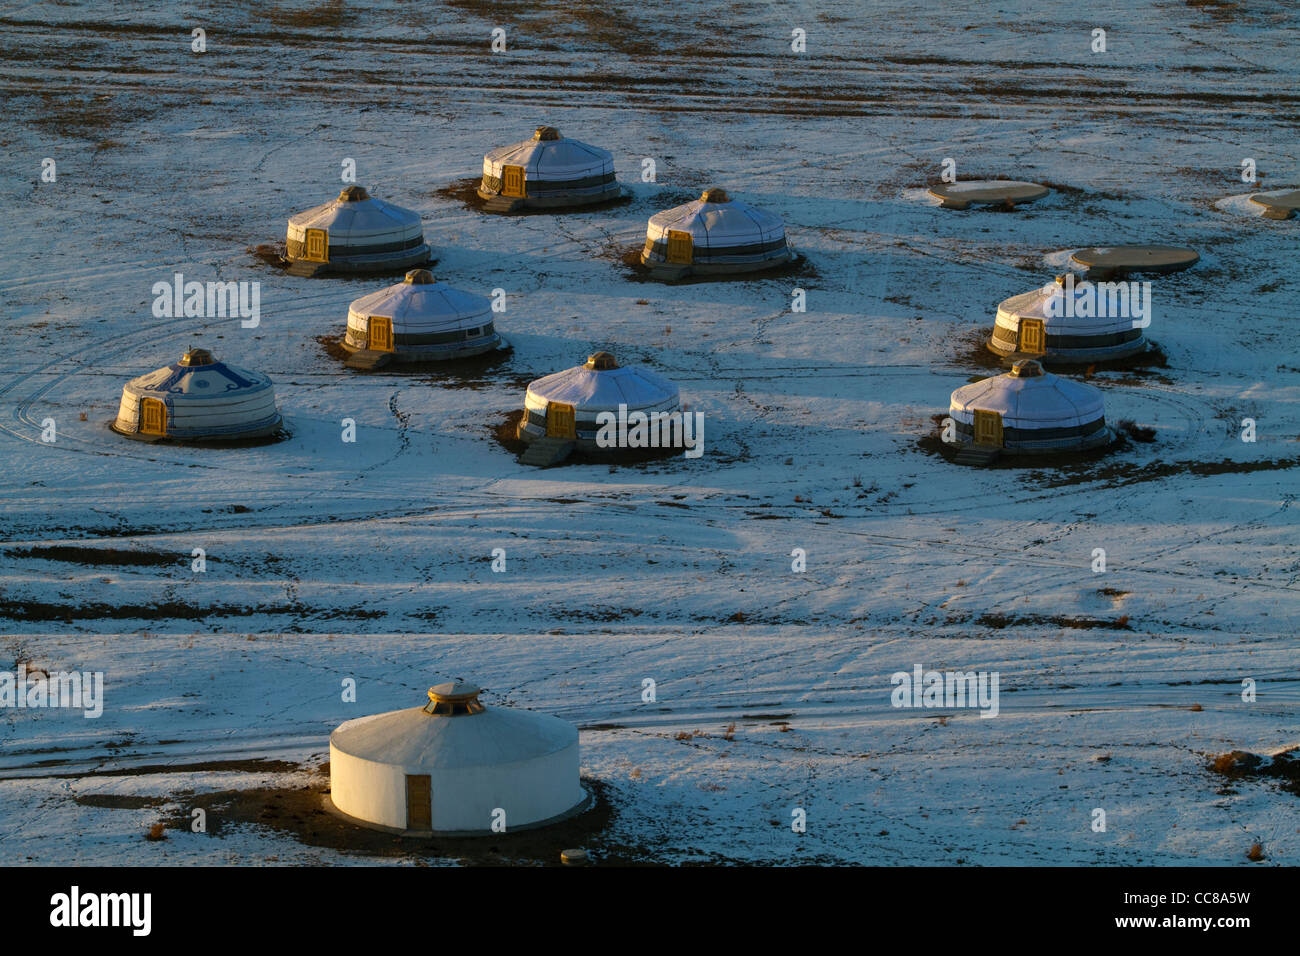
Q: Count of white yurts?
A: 9